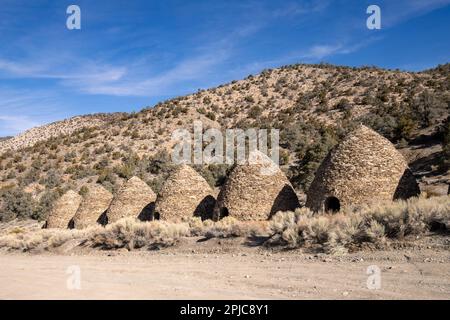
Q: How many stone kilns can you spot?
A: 6